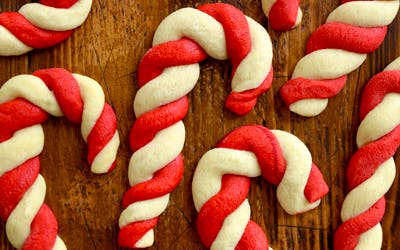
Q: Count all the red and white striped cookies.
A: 7